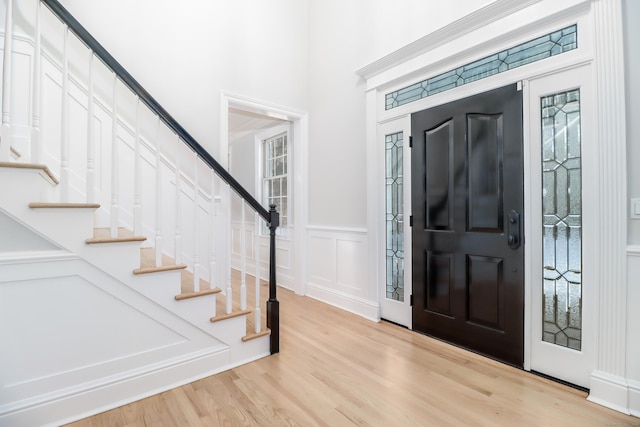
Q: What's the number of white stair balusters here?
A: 13